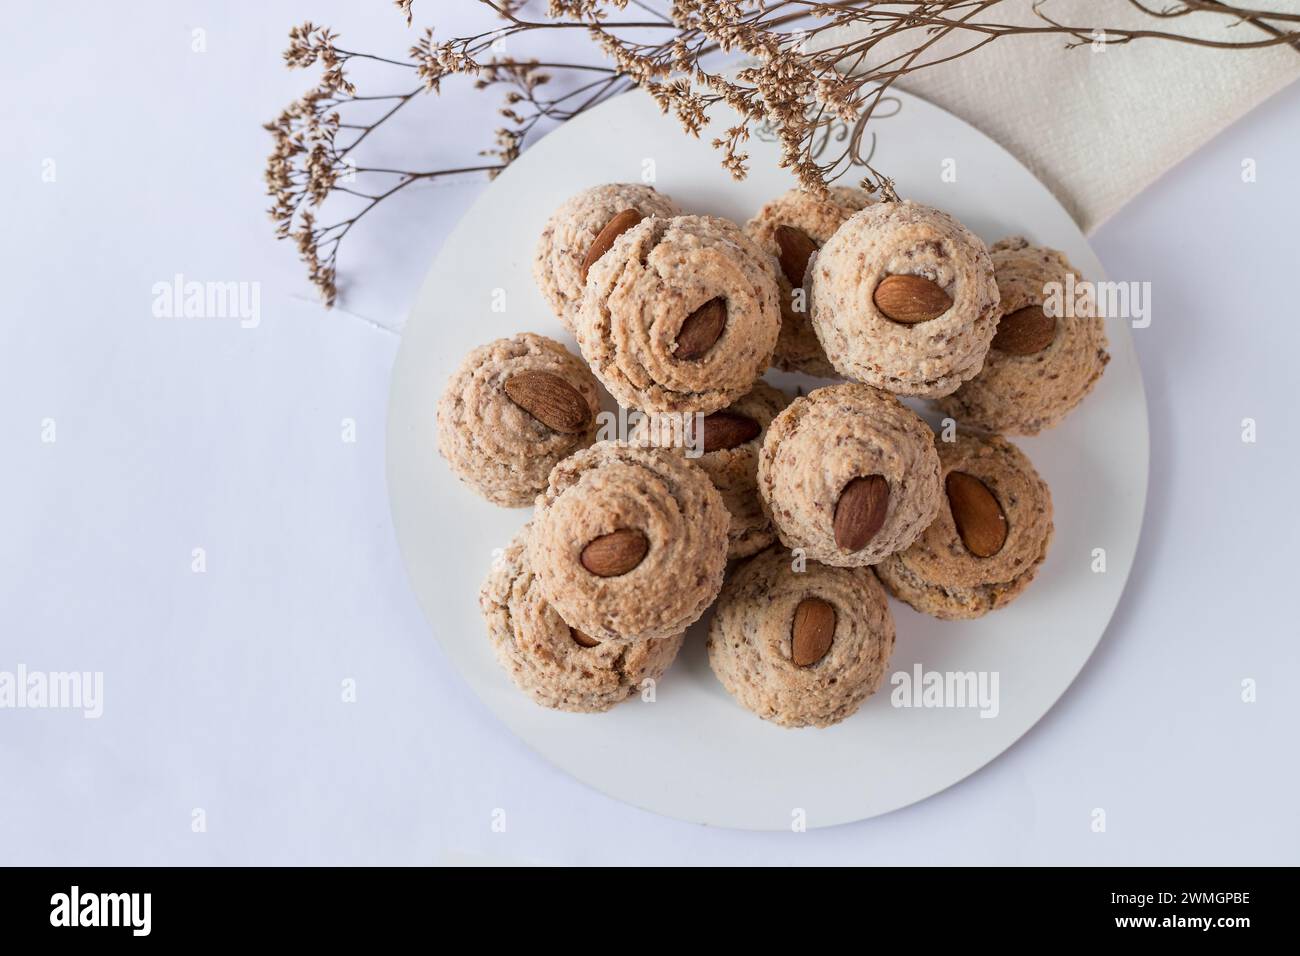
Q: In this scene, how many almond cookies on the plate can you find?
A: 12